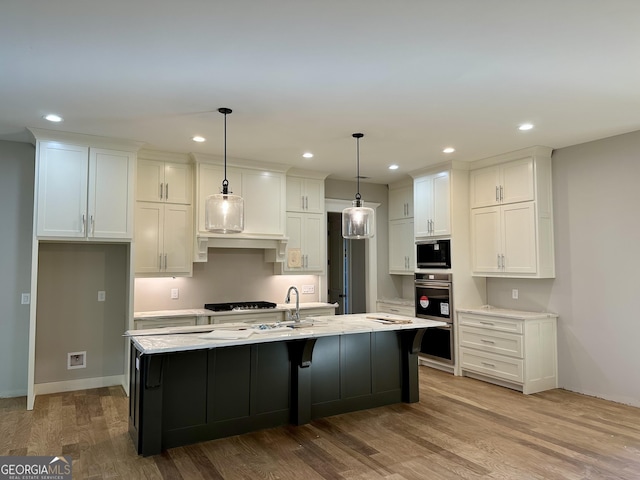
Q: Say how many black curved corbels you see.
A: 3